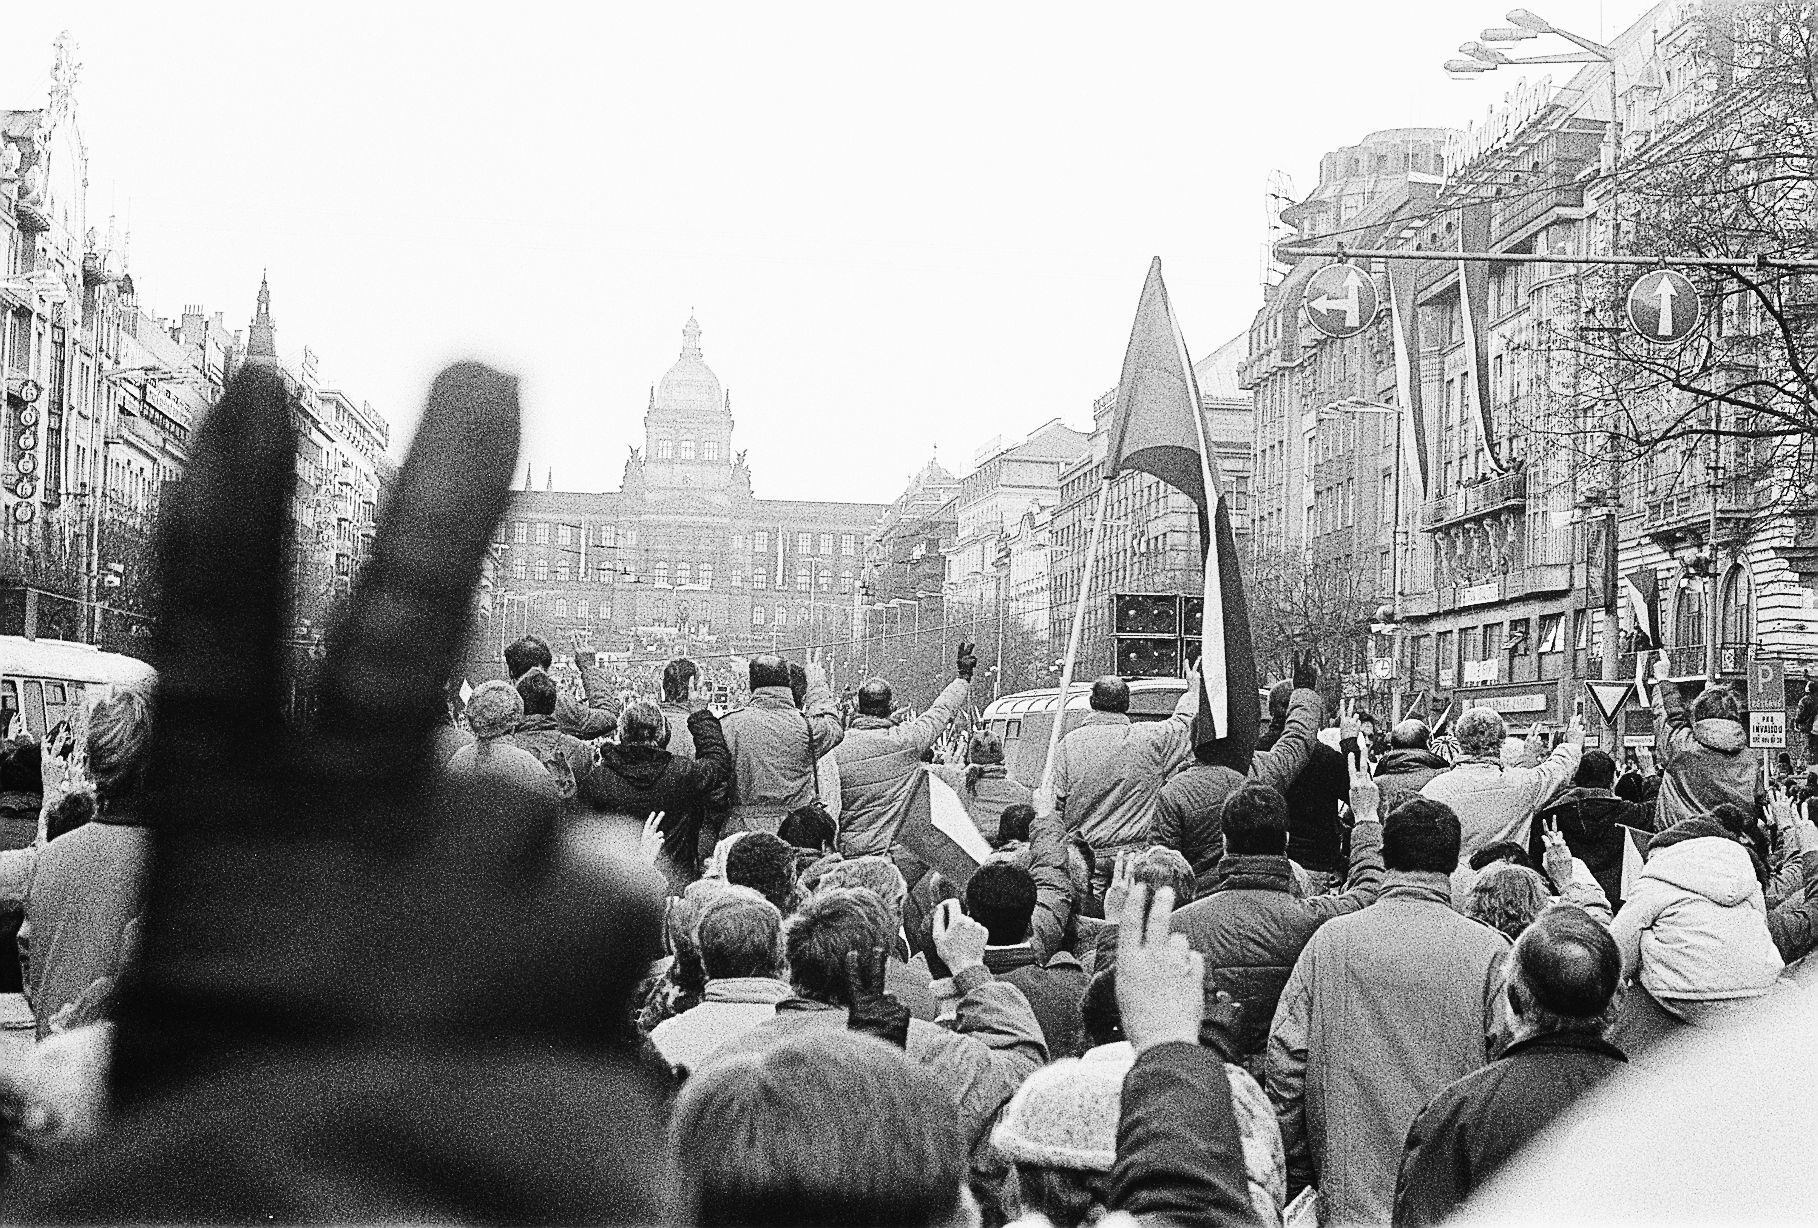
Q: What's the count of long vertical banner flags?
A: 2